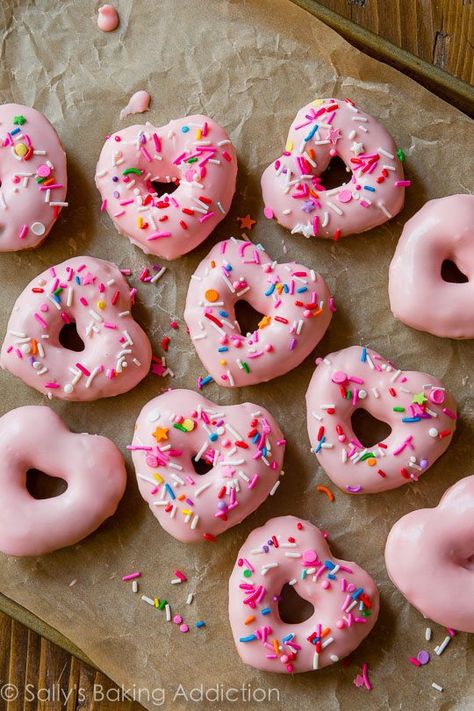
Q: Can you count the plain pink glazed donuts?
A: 3